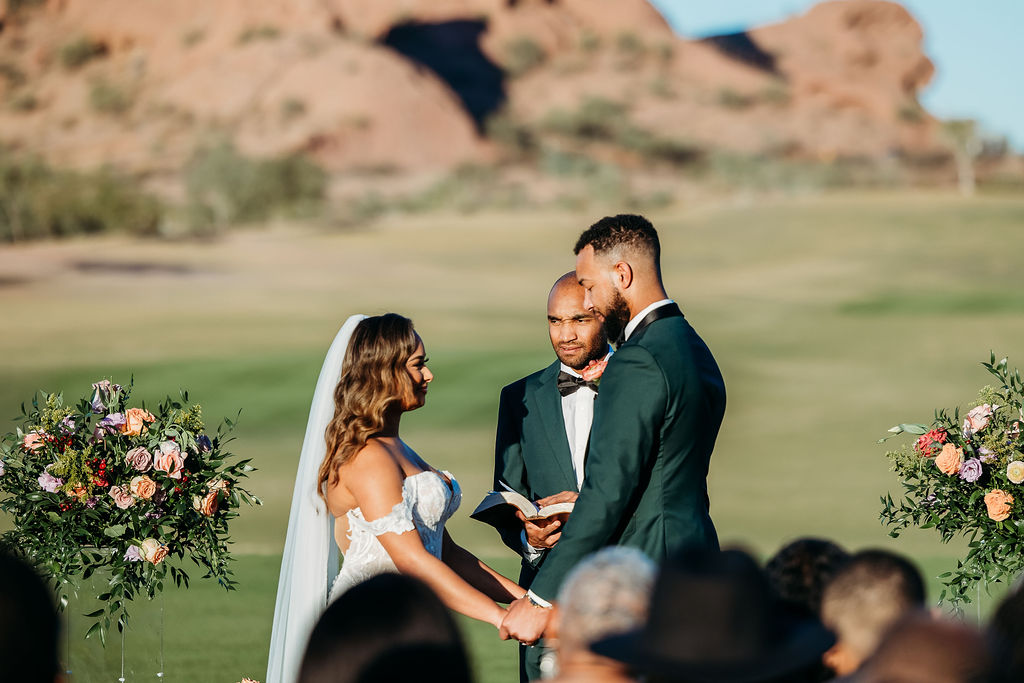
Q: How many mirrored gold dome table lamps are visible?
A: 0